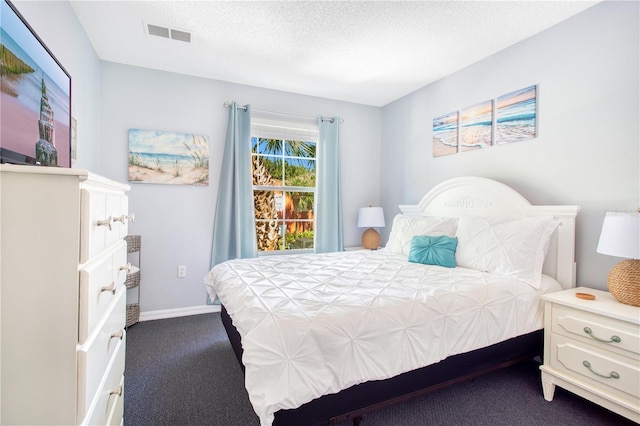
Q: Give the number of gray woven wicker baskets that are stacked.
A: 3